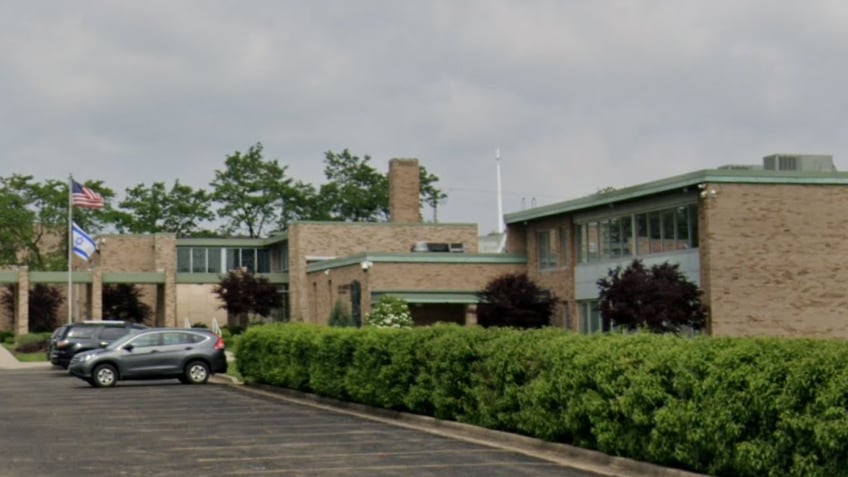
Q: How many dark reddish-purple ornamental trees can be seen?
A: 5